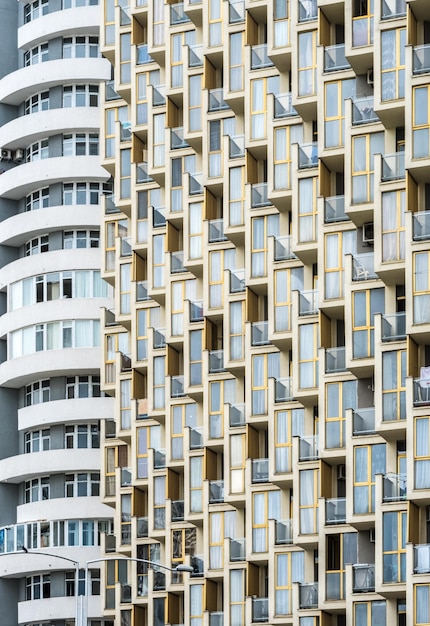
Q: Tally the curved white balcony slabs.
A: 13